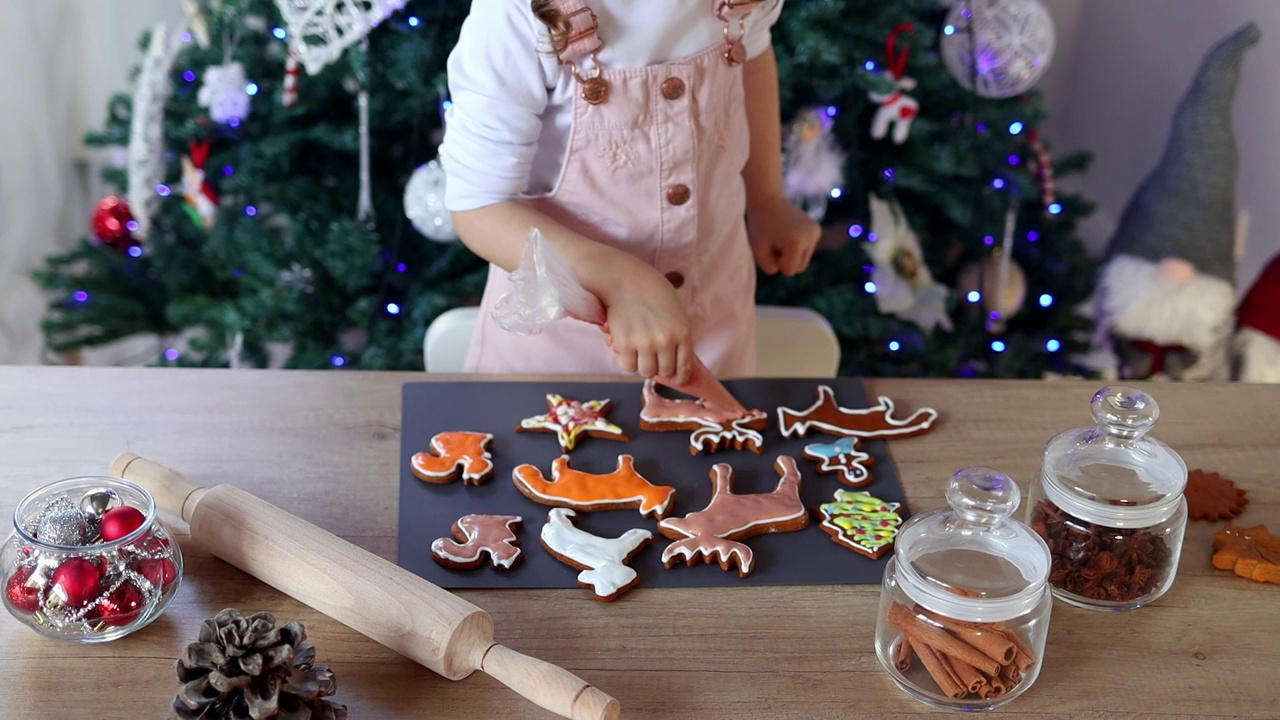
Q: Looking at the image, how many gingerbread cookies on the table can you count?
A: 12